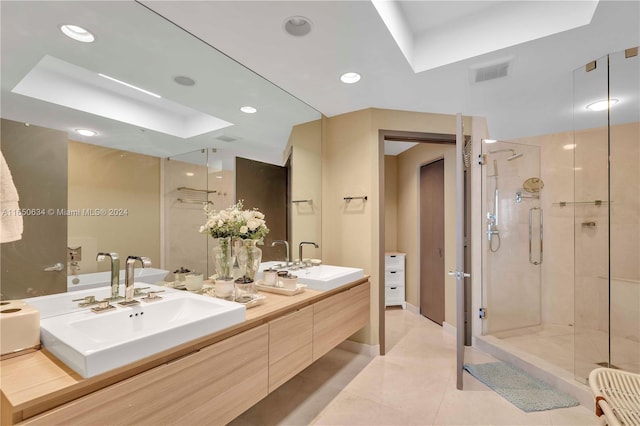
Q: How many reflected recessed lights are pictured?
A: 3